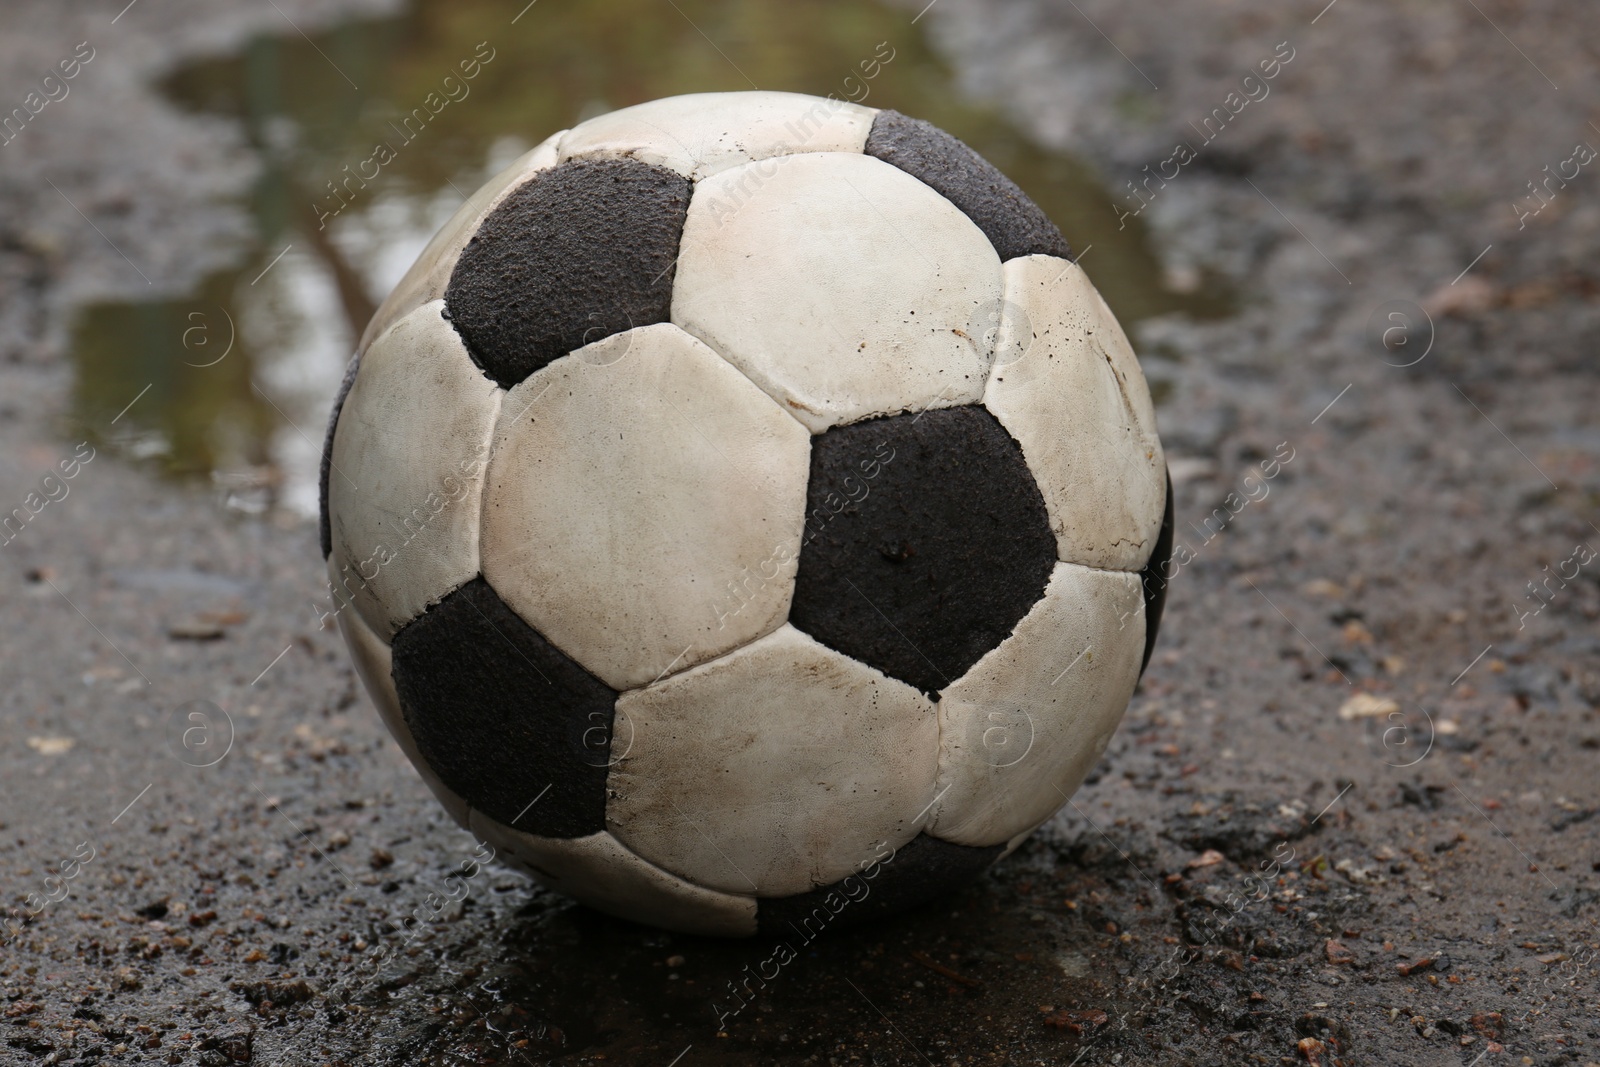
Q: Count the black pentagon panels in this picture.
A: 7